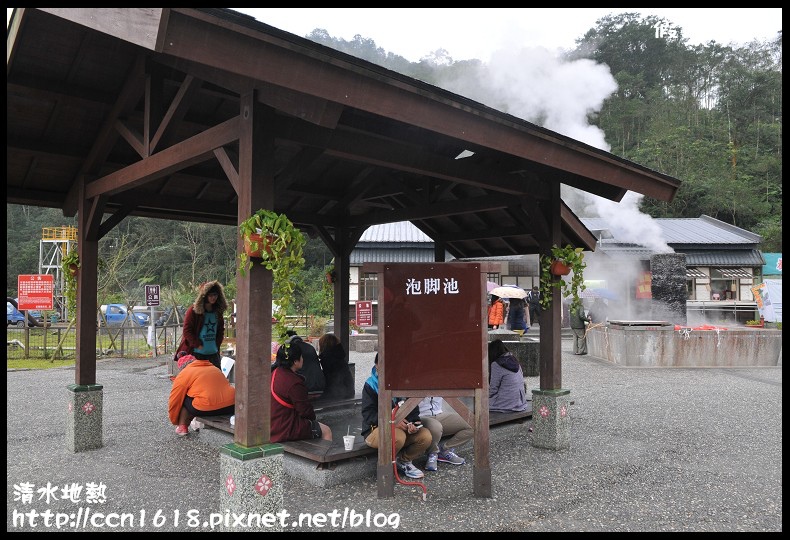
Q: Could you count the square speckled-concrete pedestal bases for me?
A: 3